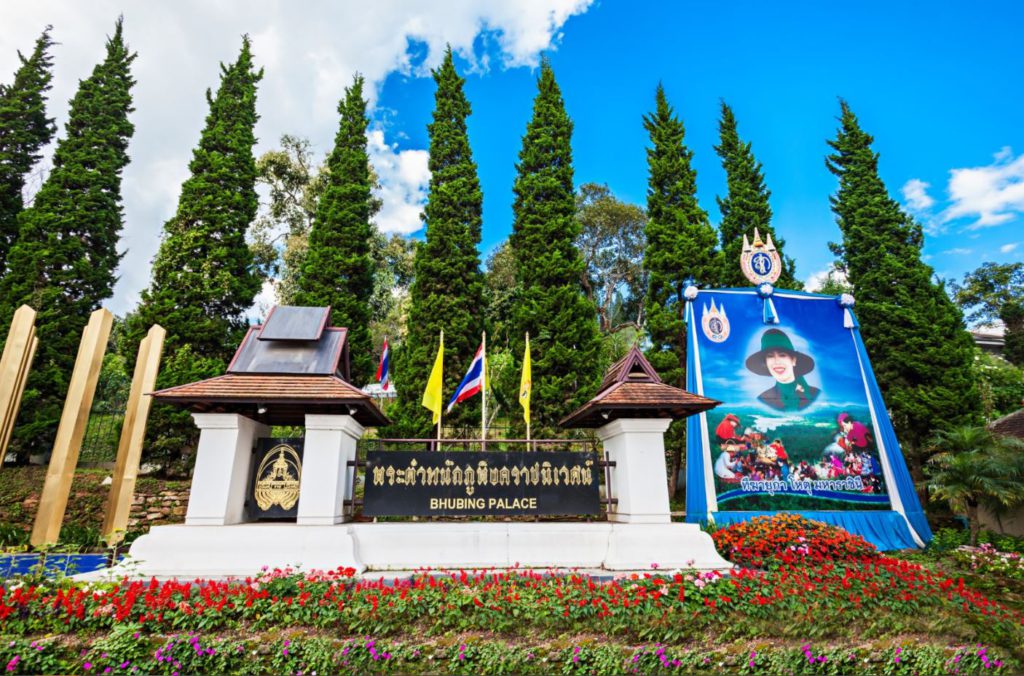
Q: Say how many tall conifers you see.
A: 9